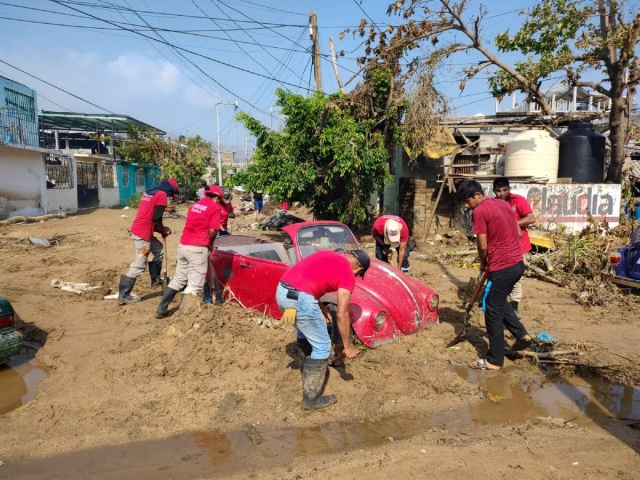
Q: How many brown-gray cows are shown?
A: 0